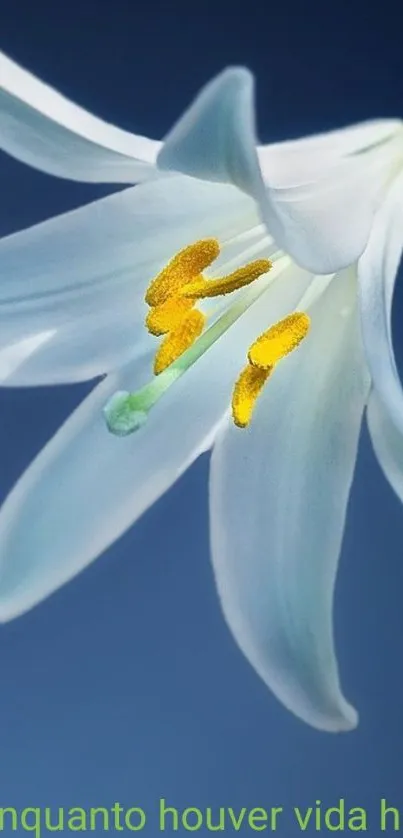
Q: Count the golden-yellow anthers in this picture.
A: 6